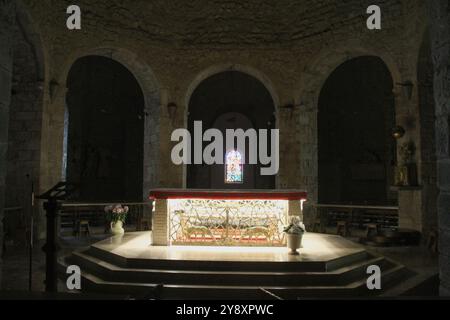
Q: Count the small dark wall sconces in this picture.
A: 4